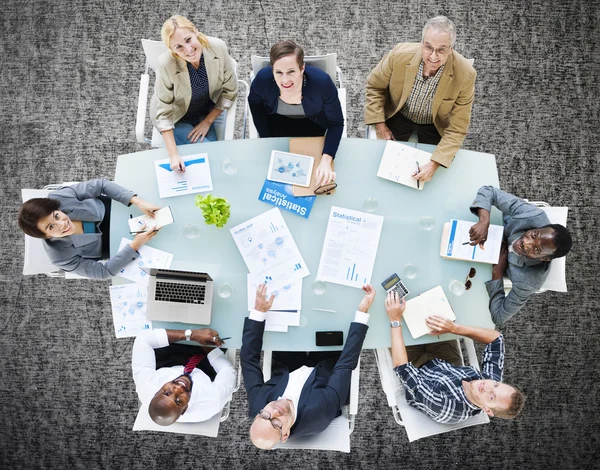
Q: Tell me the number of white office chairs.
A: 8